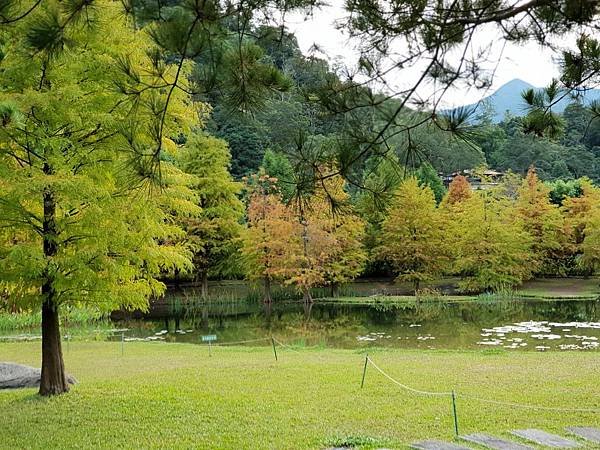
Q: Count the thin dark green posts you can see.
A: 3